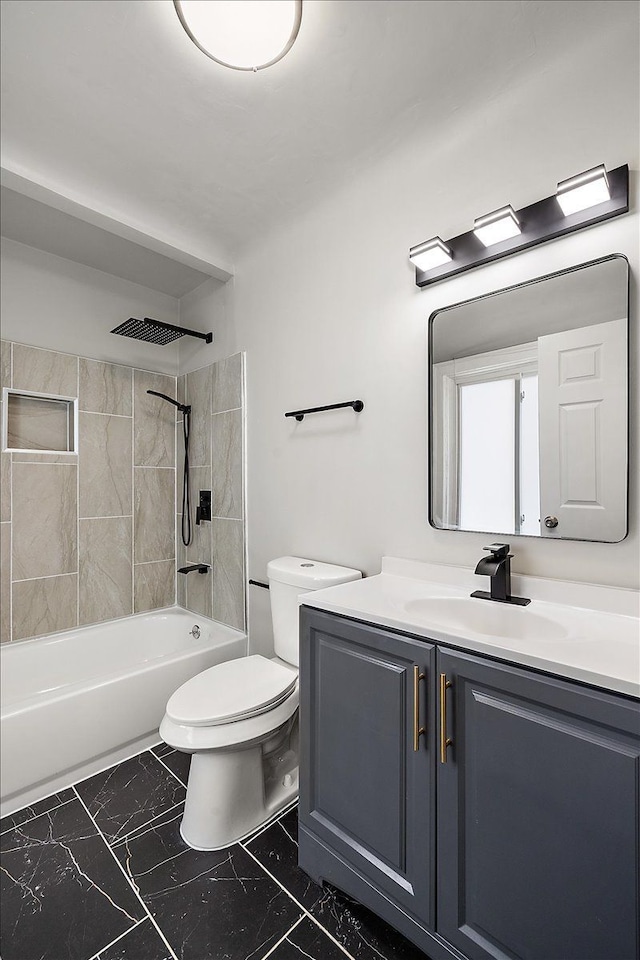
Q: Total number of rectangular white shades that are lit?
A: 3